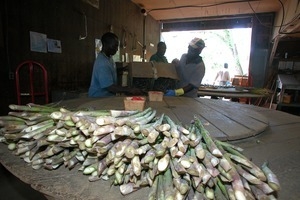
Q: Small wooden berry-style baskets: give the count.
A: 2